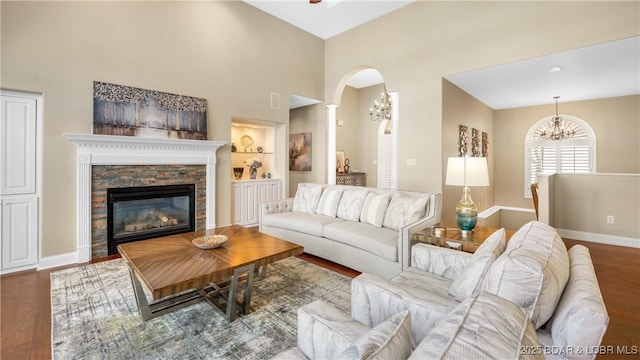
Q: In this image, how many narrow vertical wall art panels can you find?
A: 3